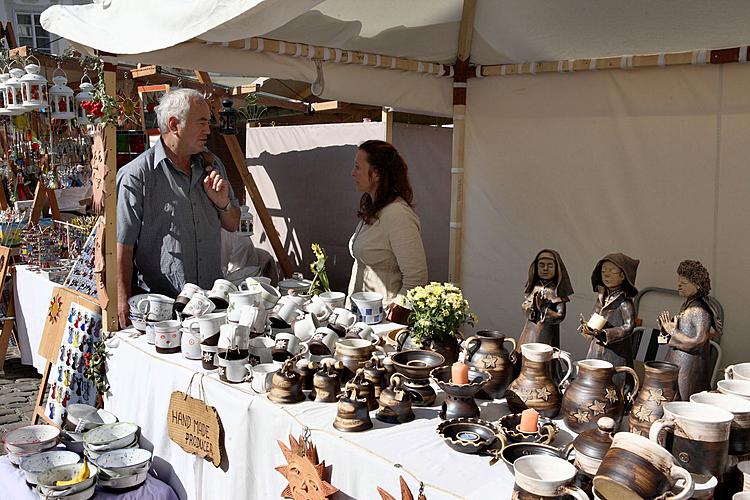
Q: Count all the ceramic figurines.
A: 3